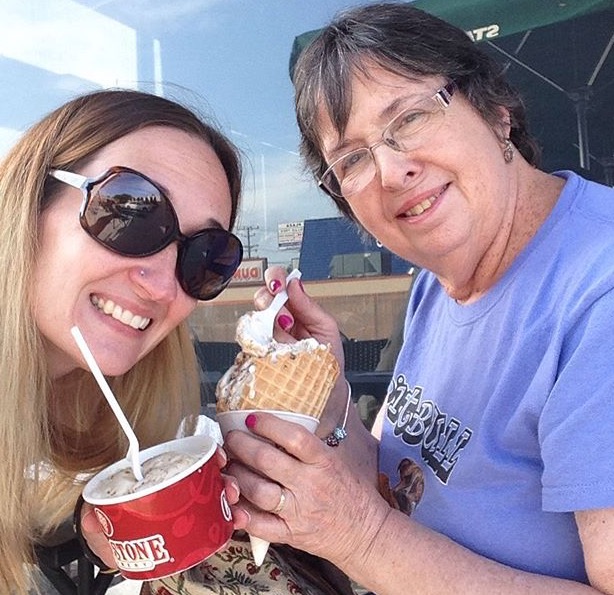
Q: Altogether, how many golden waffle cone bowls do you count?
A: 1